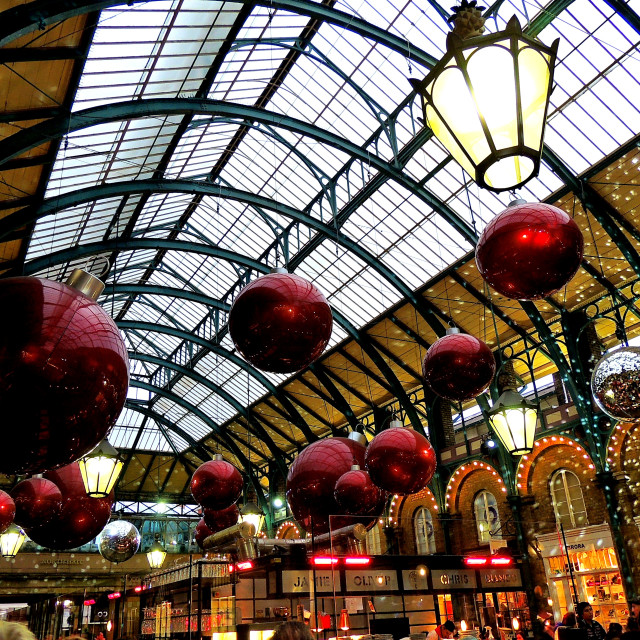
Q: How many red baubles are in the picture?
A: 13